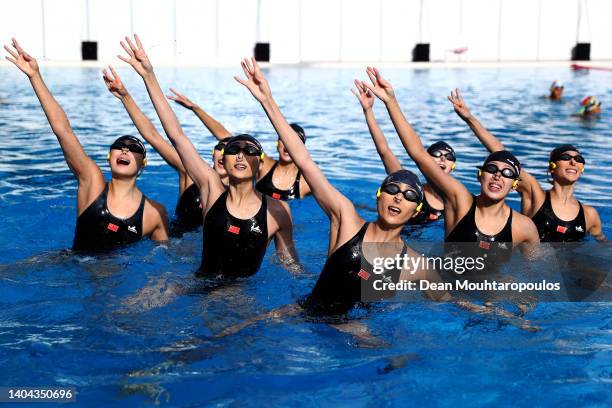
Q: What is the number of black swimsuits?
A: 8